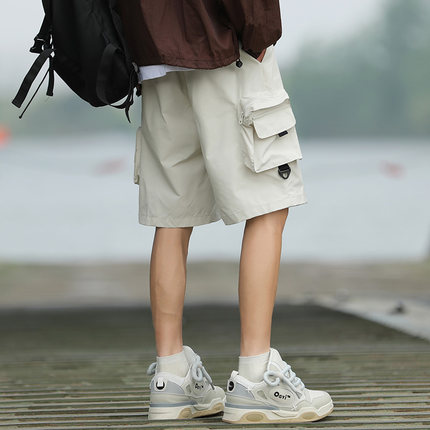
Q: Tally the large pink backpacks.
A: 0